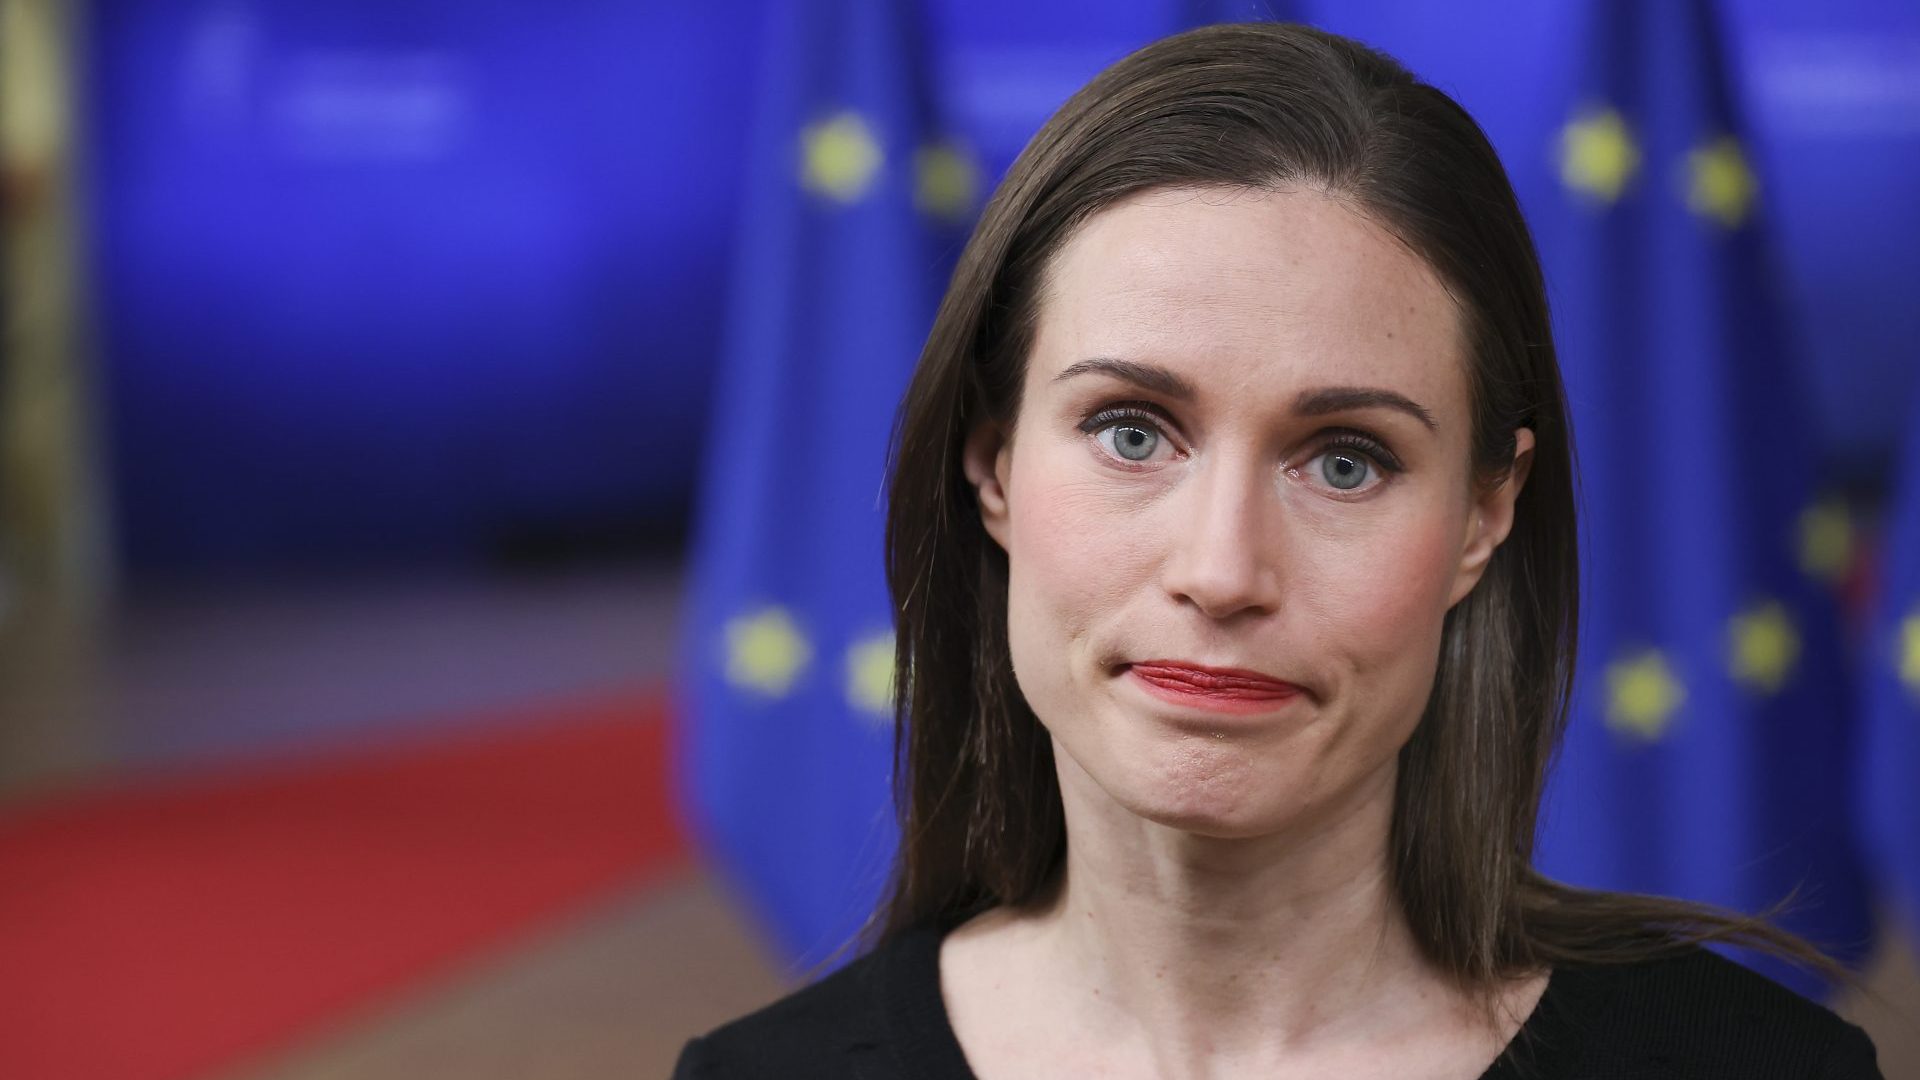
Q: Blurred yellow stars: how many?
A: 10